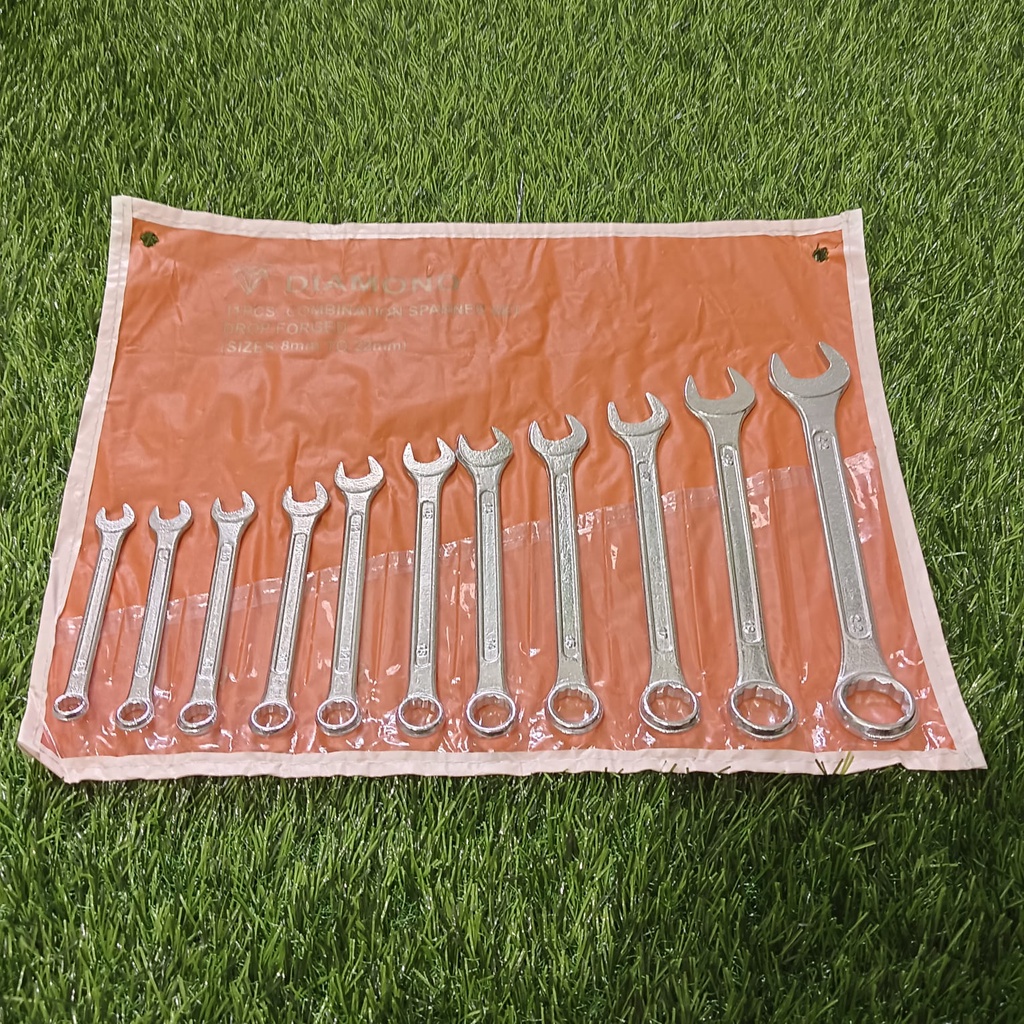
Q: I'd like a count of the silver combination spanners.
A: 11